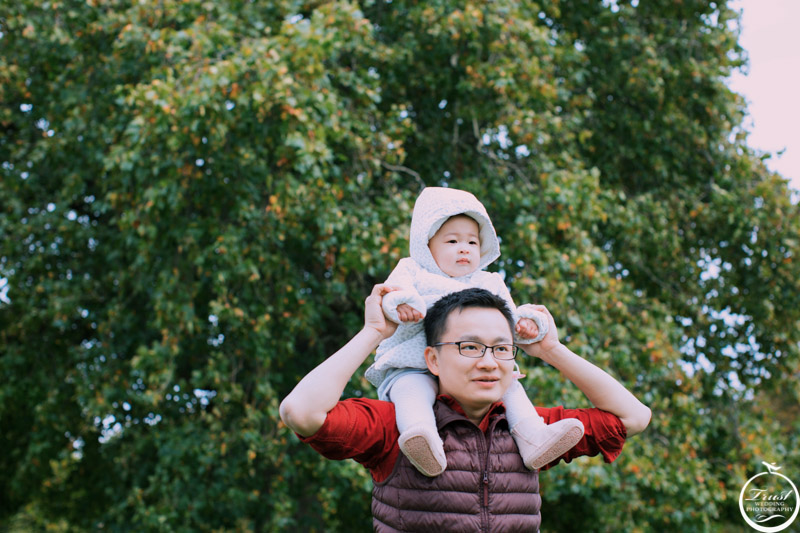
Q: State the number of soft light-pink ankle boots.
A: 2